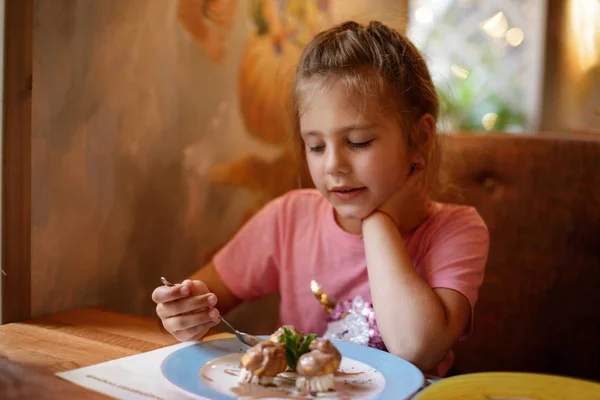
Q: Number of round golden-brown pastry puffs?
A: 3